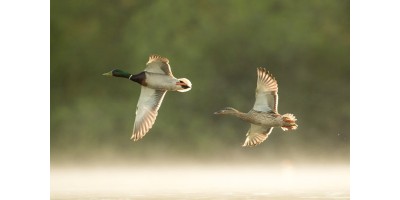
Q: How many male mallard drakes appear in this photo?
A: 1